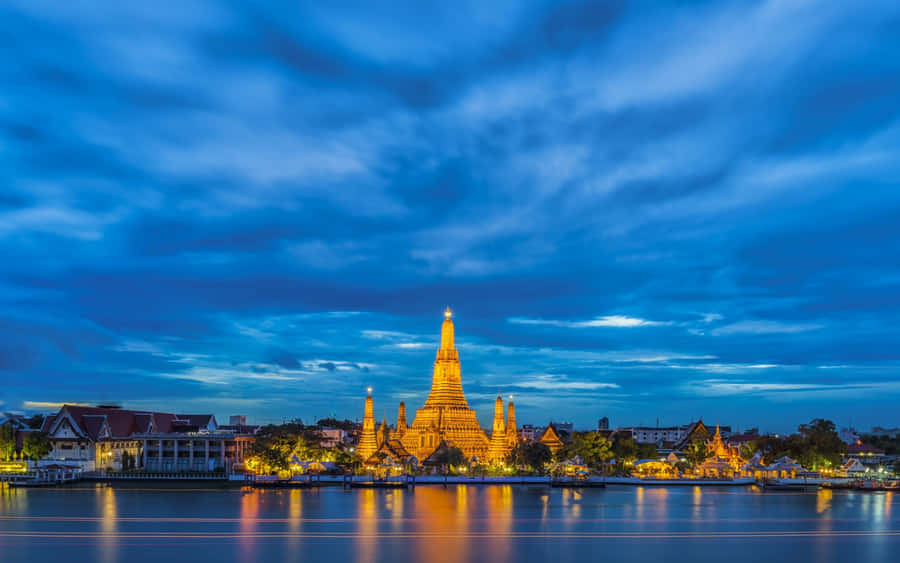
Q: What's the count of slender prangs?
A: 4